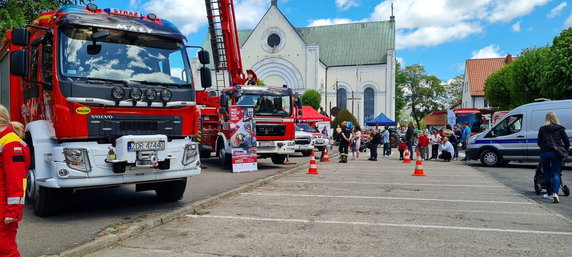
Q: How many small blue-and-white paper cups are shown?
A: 0